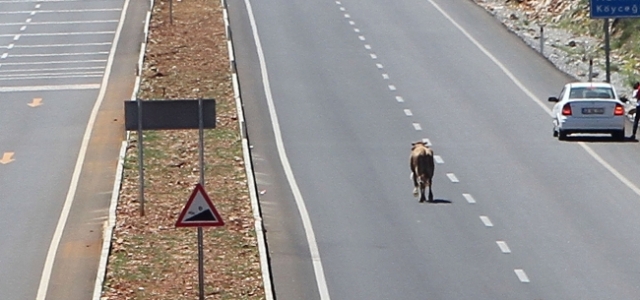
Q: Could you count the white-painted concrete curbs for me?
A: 2